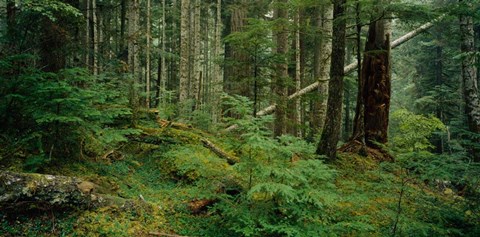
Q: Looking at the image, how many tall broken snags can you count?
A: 1